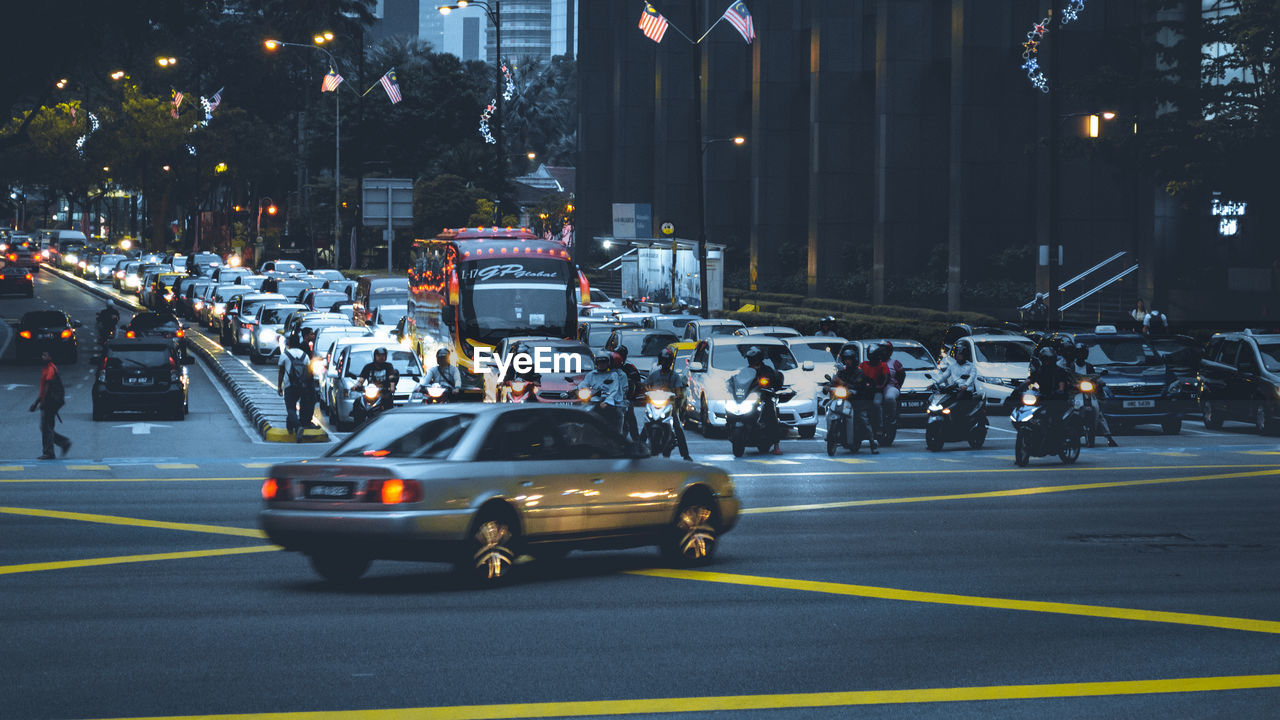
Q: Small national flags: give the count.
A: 6